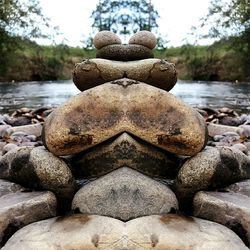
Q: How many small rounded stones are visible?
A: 2